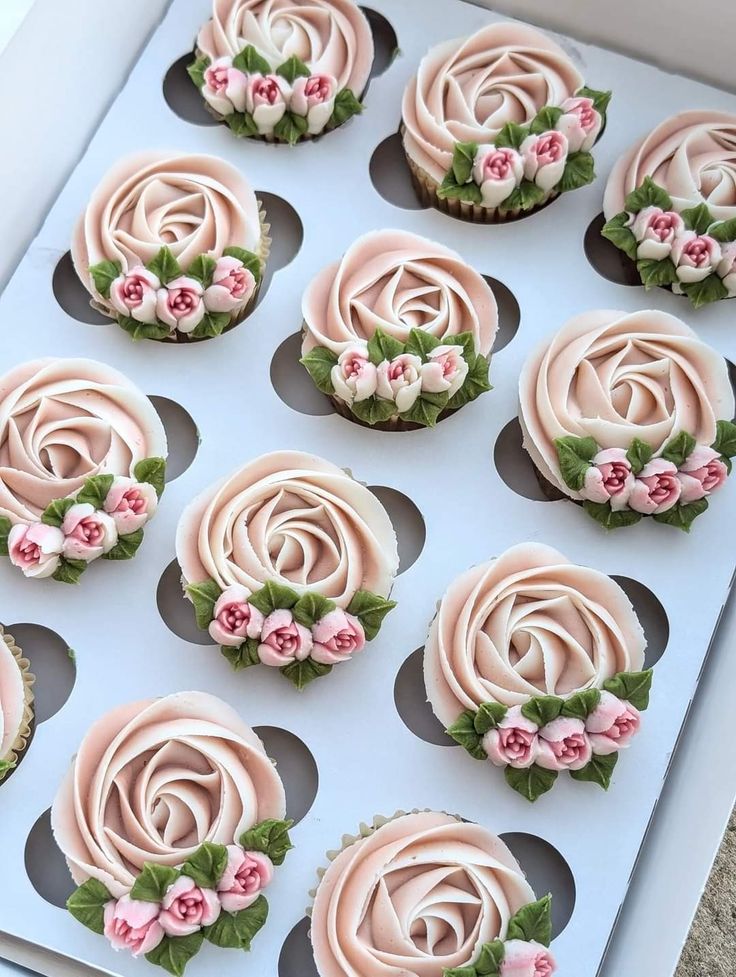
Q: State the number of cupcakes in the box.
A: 12